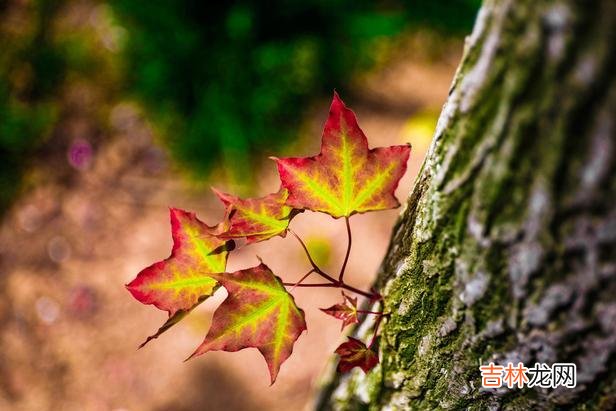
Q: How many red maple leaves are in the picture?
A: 6